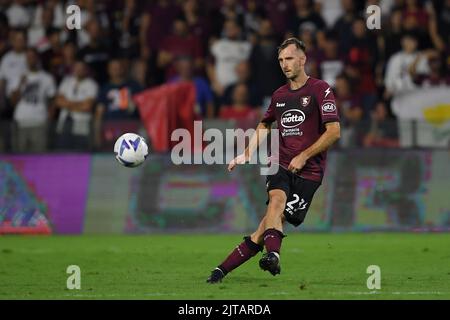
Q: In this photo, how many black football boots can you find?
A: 2